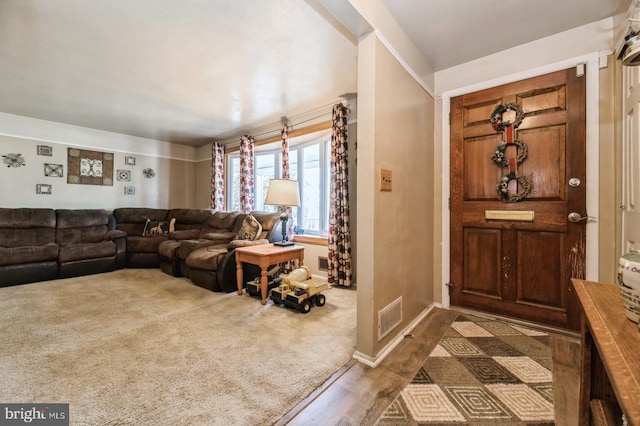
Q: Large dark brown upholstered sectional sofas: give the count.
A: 1